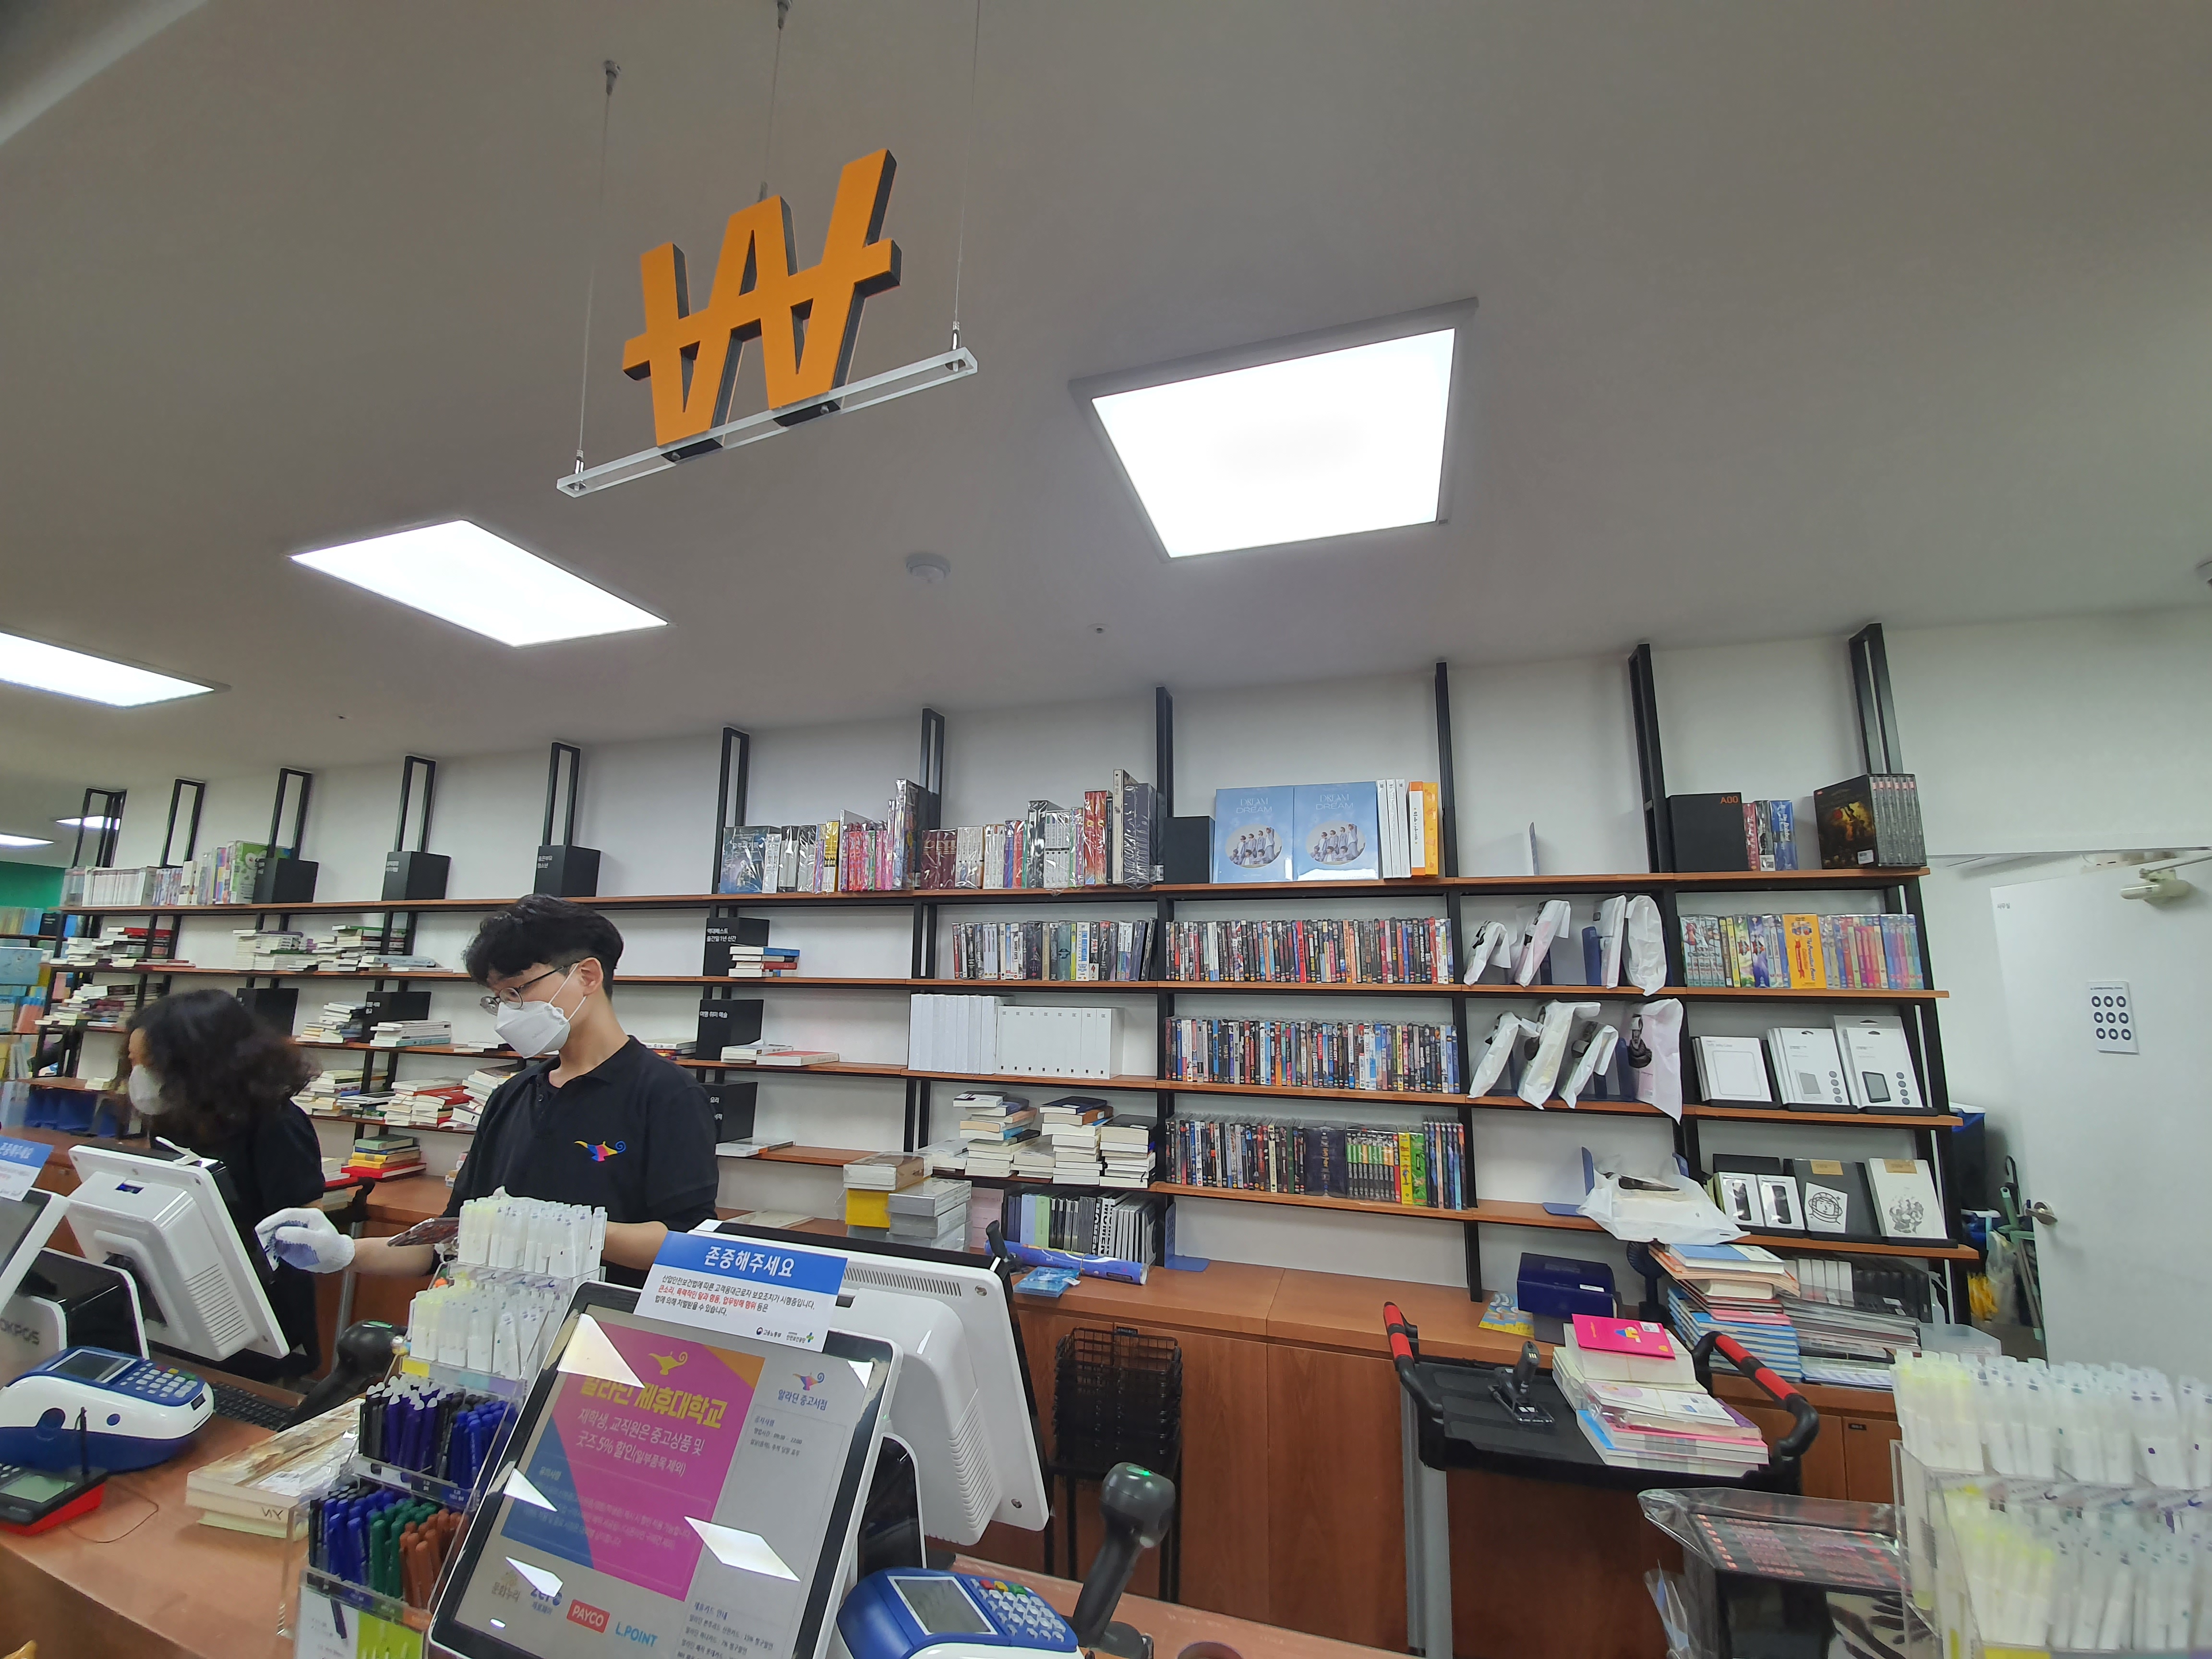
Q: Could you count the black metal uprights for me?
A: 11